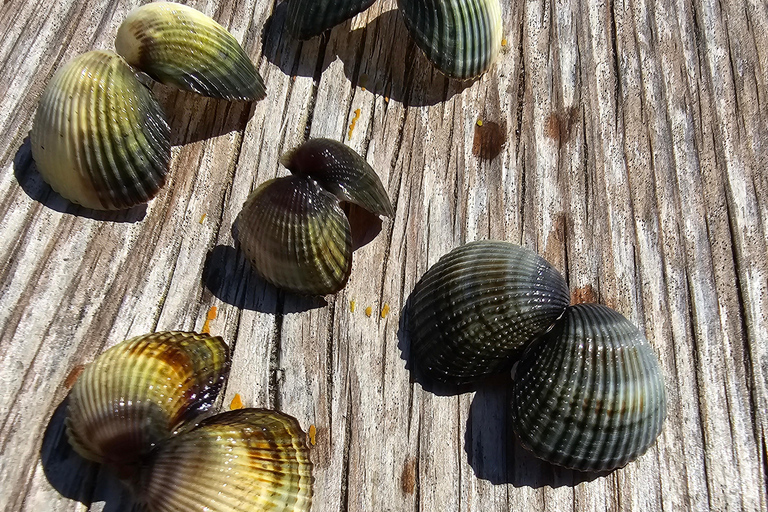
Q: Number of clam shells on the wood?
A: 10